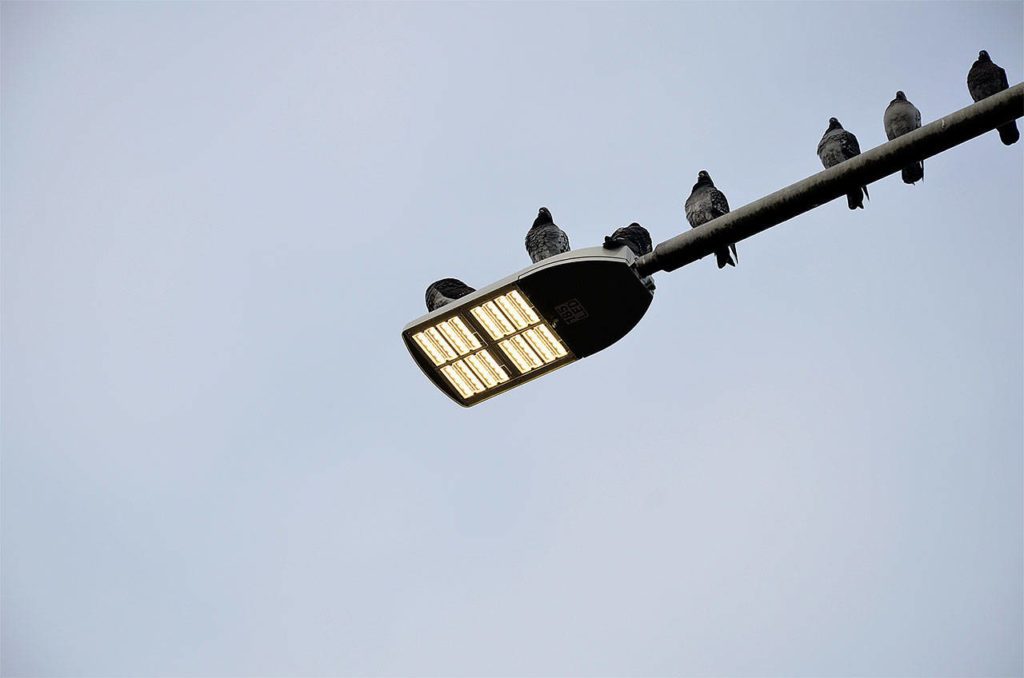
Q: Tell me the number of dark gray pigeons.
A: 7